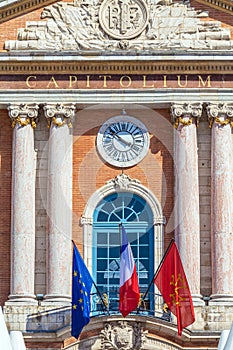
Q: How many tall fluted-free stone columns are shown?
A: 4